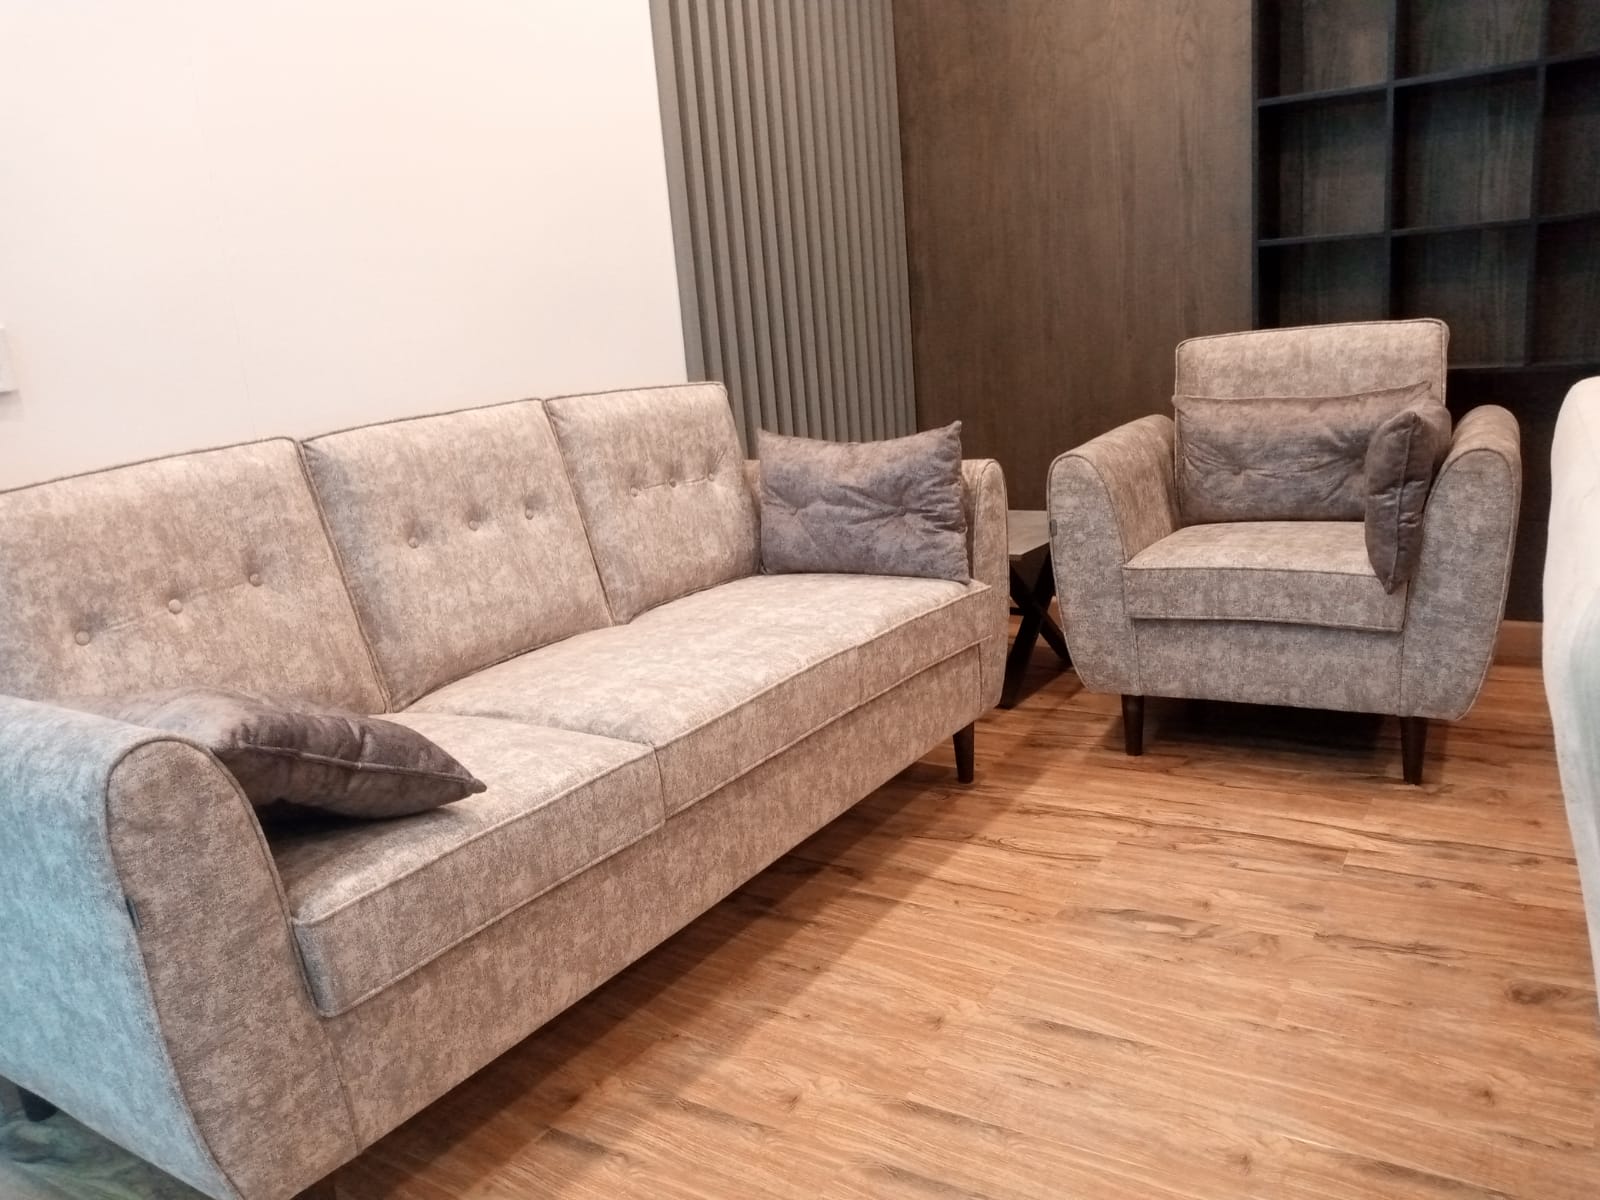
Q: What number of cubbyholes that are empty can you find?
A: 9